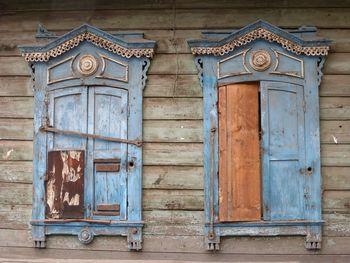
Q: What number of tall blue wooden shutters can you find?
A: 3